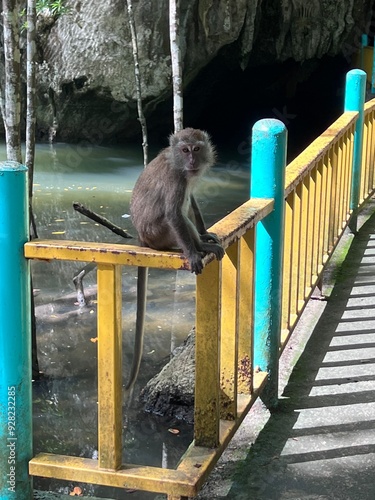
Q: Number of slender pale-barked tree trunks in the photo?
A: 4